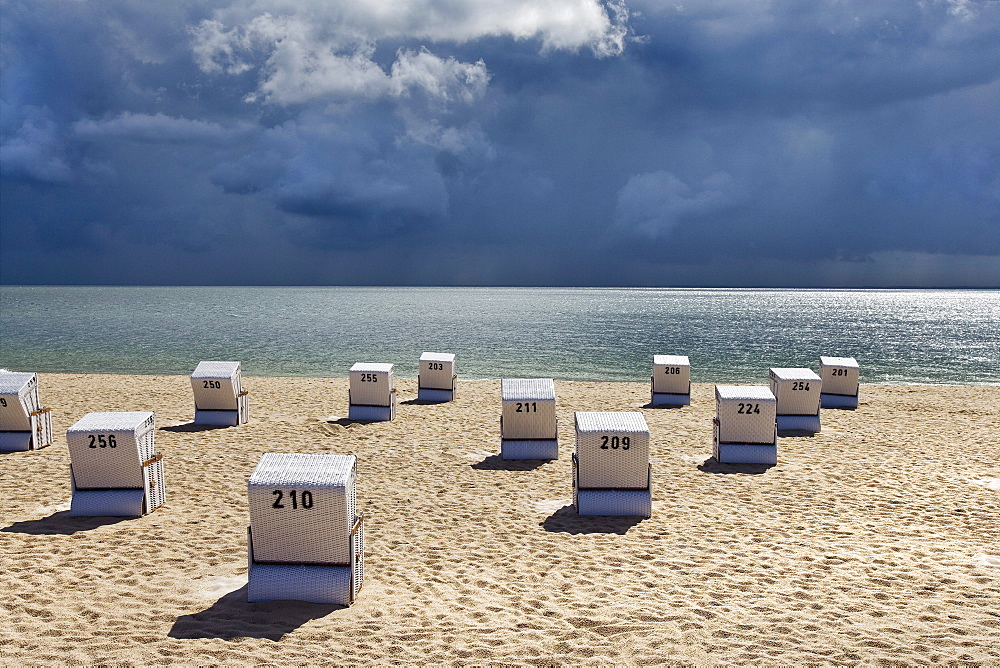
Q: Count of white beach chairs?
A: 12